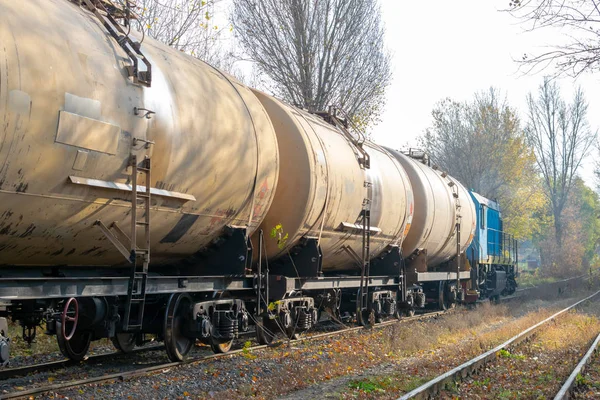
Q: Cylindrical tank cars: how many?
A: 3